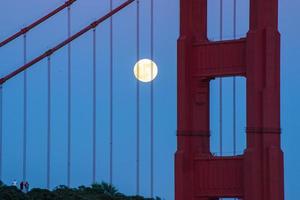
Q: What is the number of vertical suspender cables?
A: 10